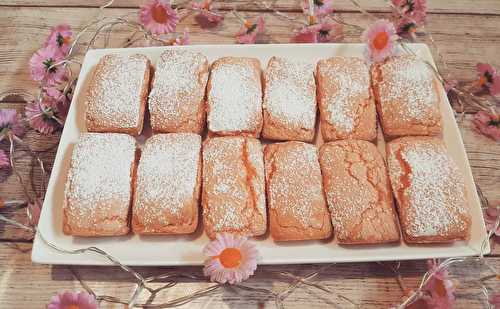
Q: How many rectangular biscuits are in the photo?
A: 12